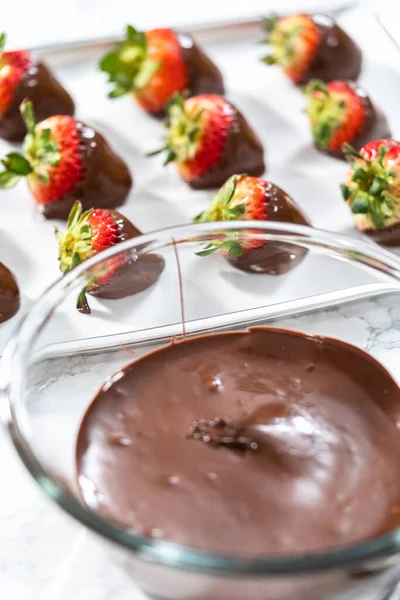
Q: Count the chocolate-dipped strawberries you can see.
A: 10